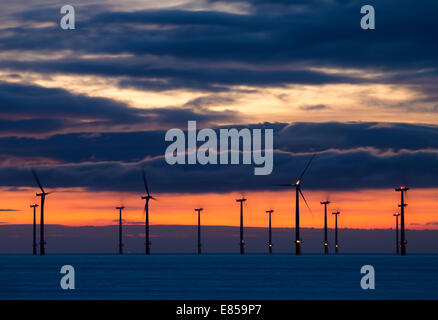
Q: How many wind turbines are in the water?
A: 12